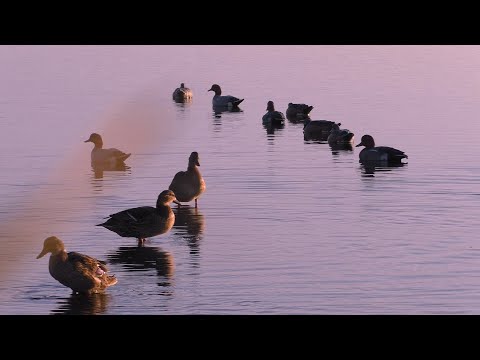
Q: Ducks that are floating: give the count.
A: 8